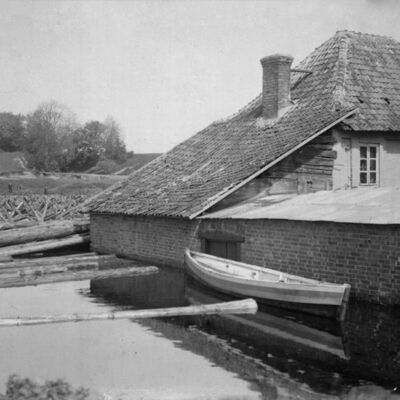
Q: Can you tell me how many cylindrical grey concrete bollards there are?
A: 0